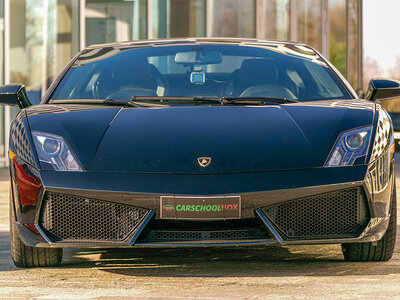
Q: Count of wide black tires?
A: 2